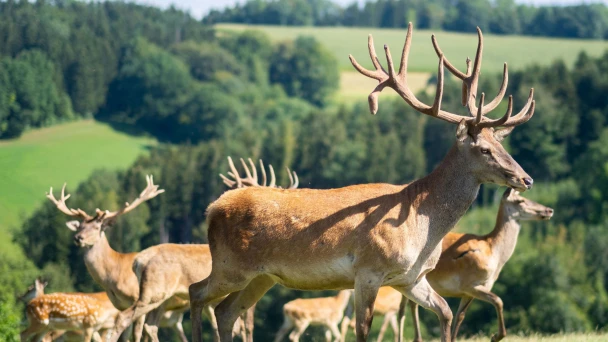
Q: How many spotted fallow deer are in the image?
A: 1